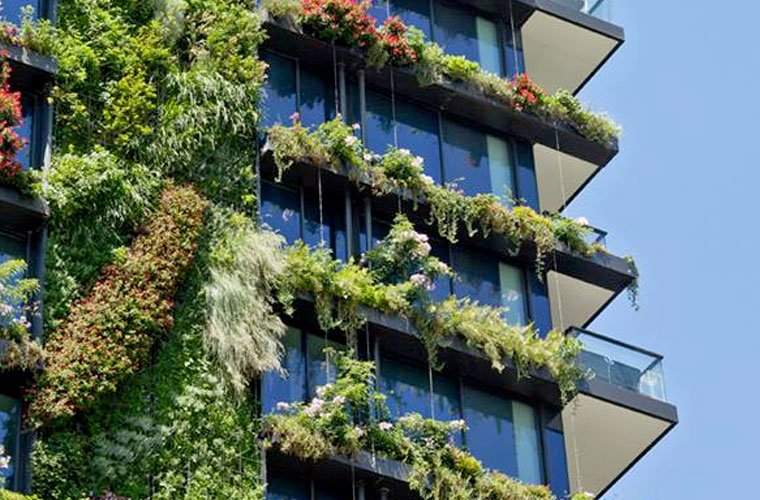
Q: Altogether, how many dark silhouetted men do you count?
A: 0